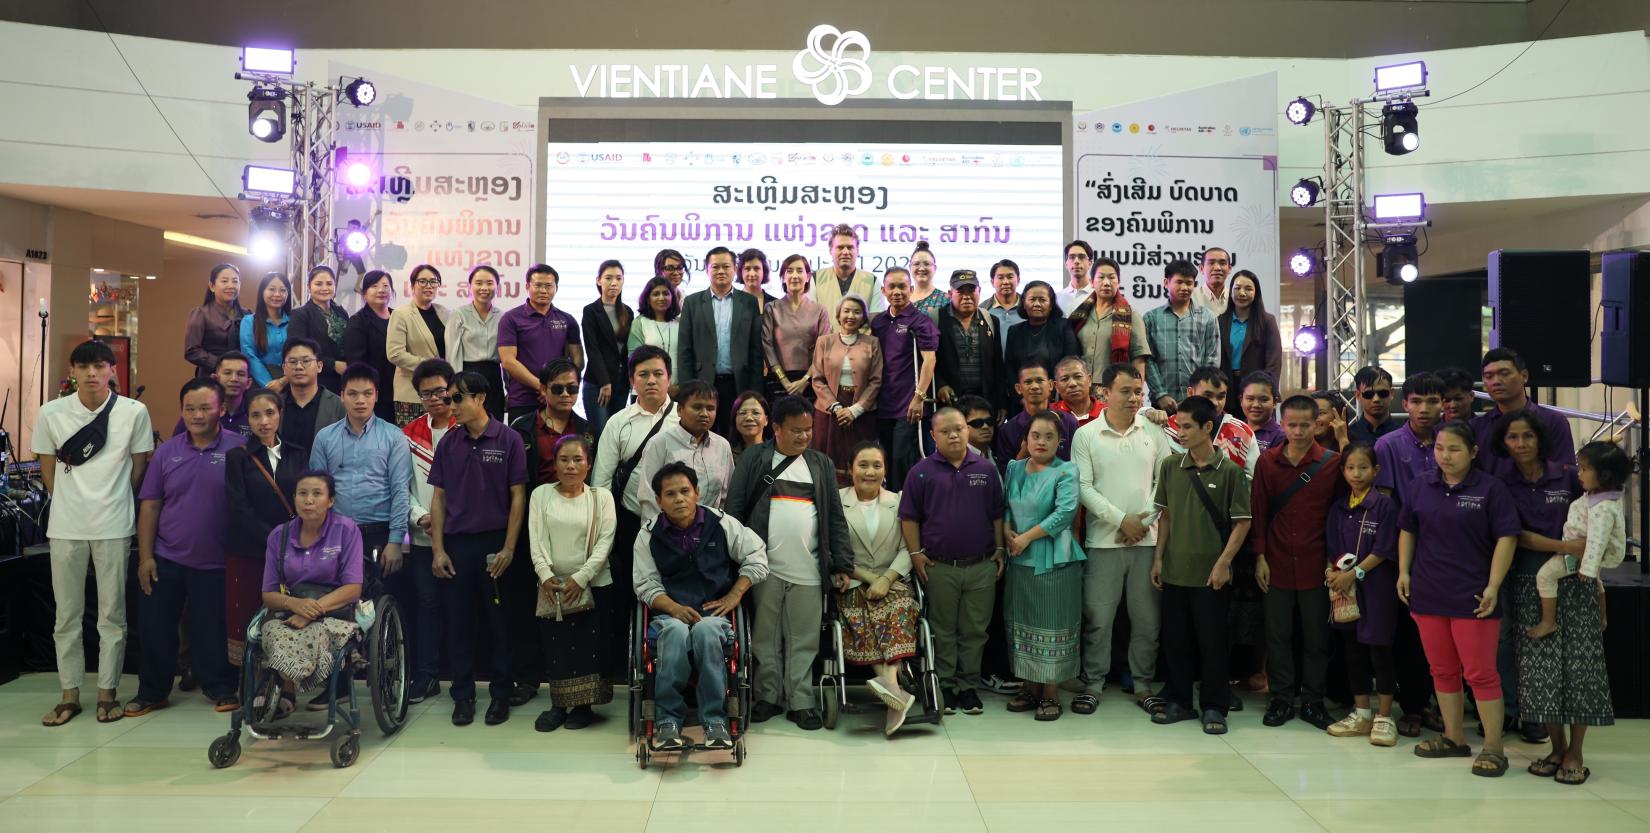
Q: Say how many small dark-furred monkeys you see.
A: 0